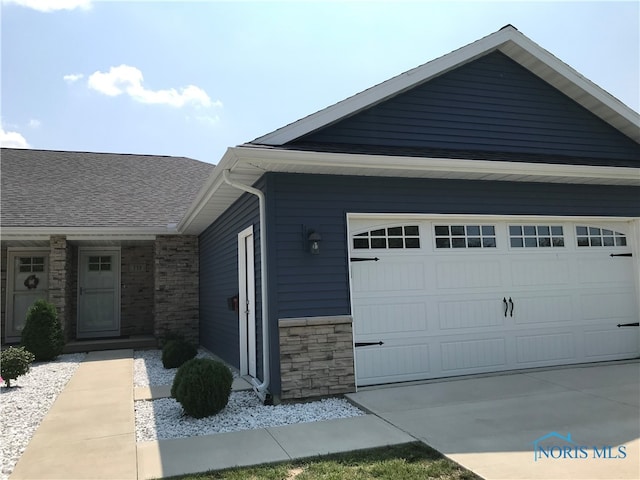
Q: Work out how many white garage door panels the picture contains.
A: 12